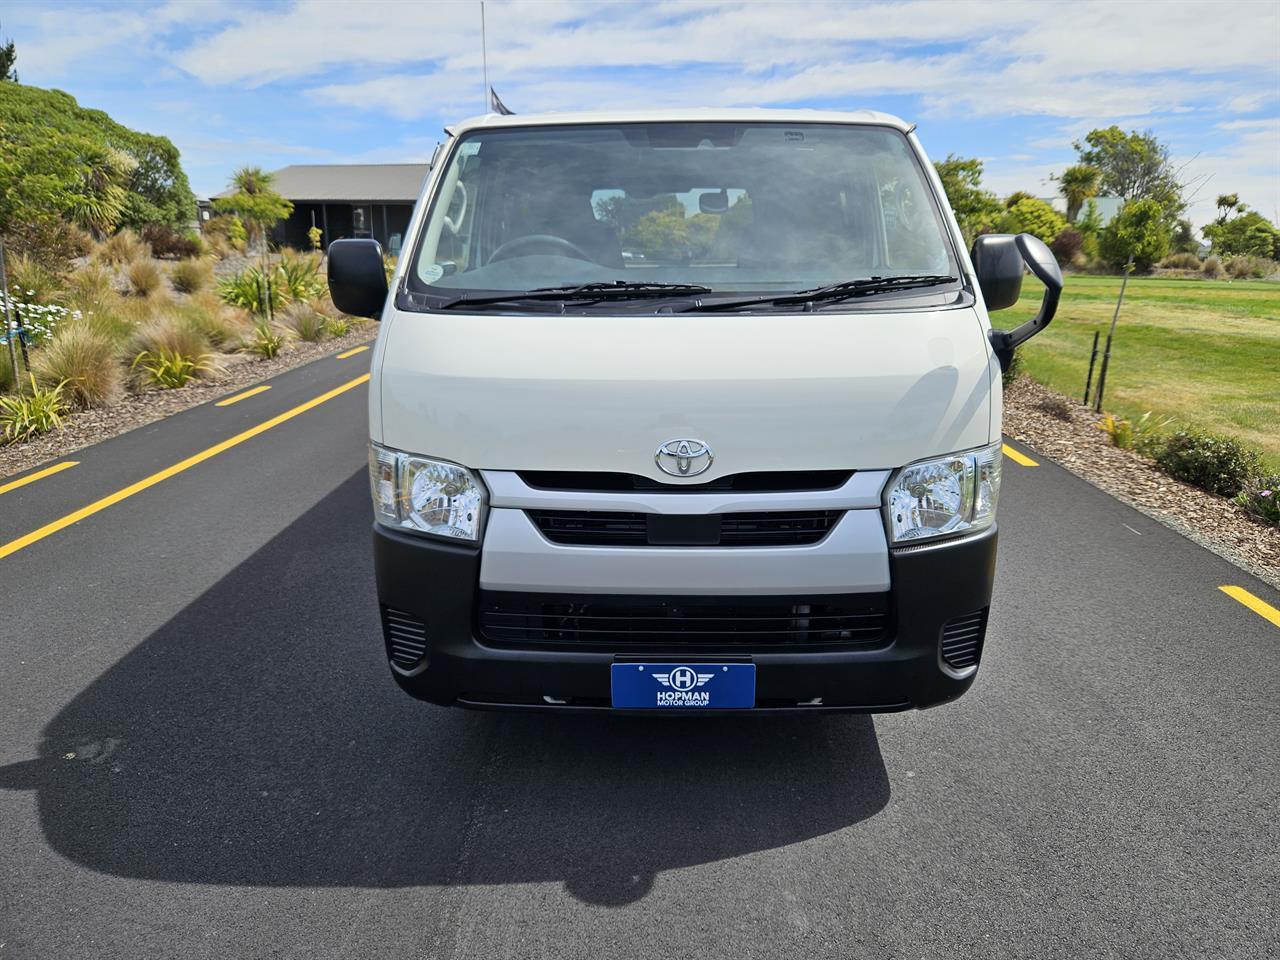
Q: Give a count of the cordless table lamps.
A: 0